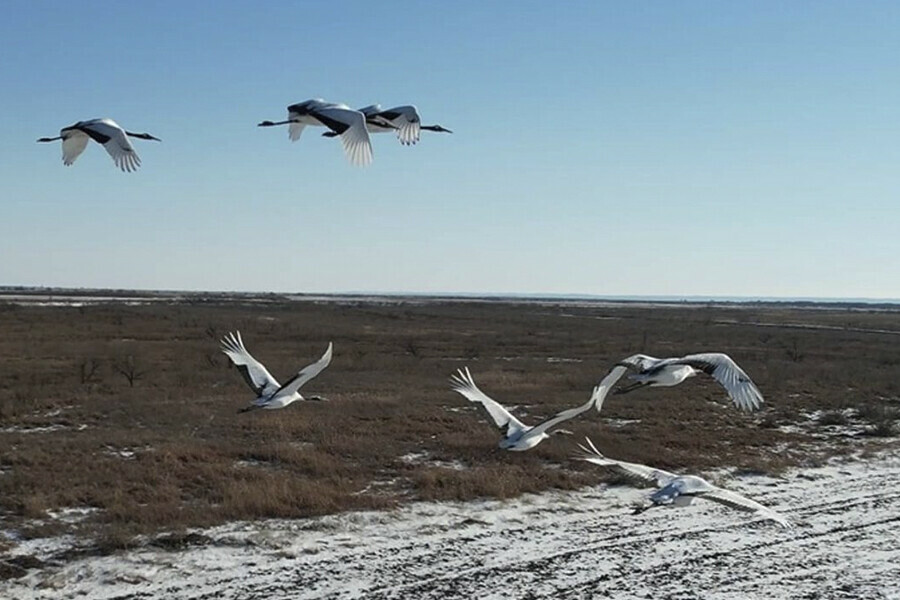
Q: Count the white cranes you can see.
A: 7